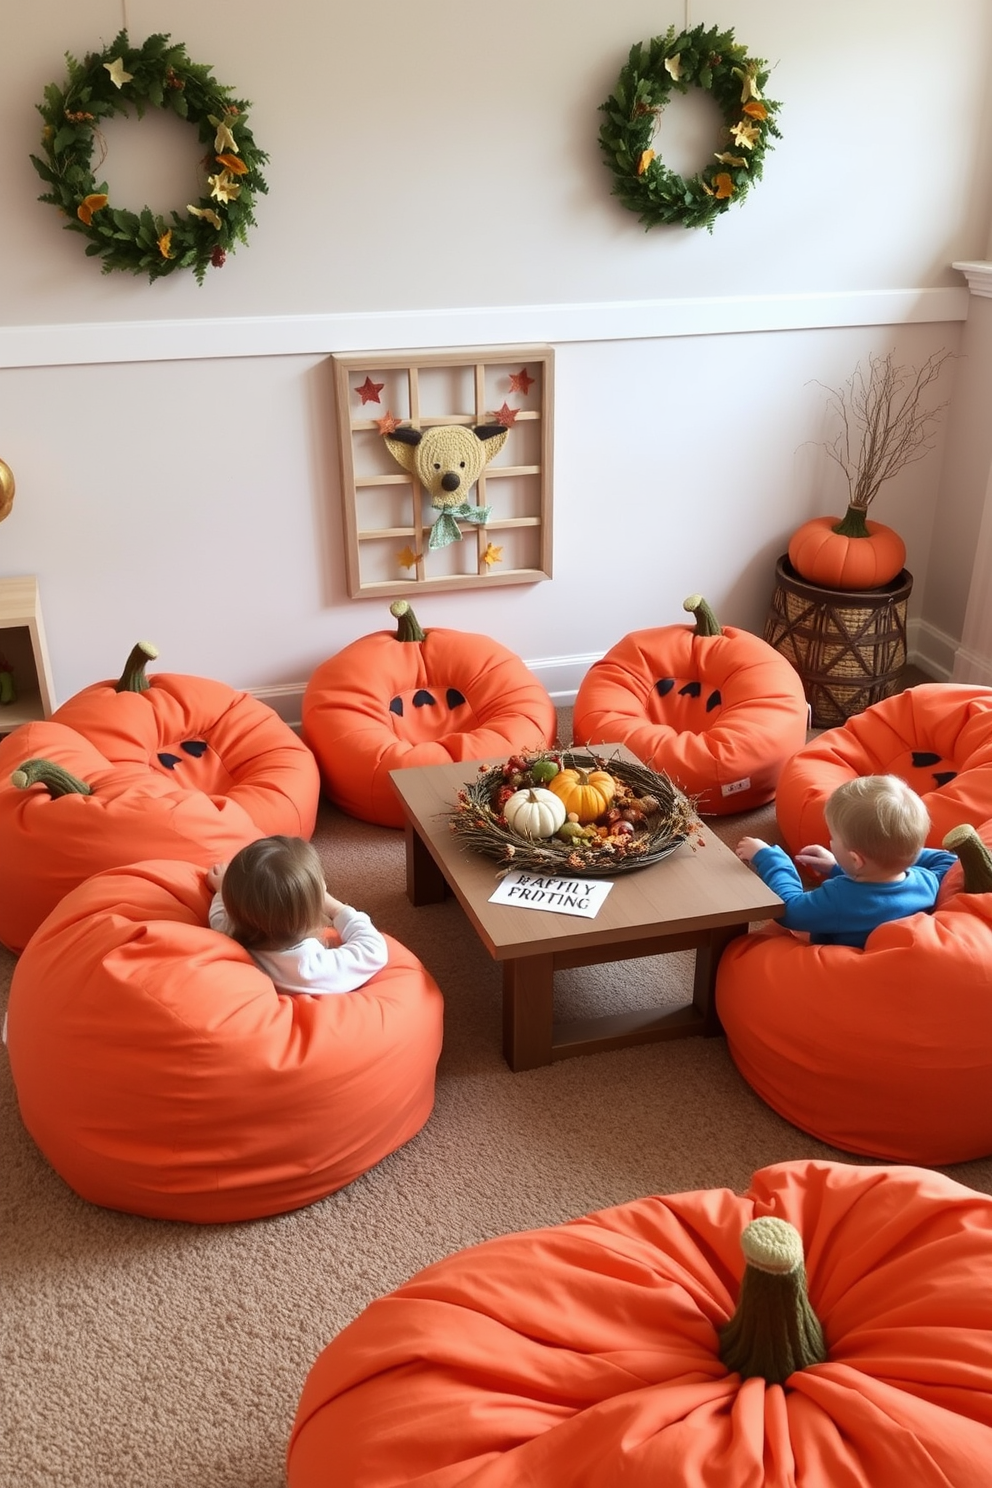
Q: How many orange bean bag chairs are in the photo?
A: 8